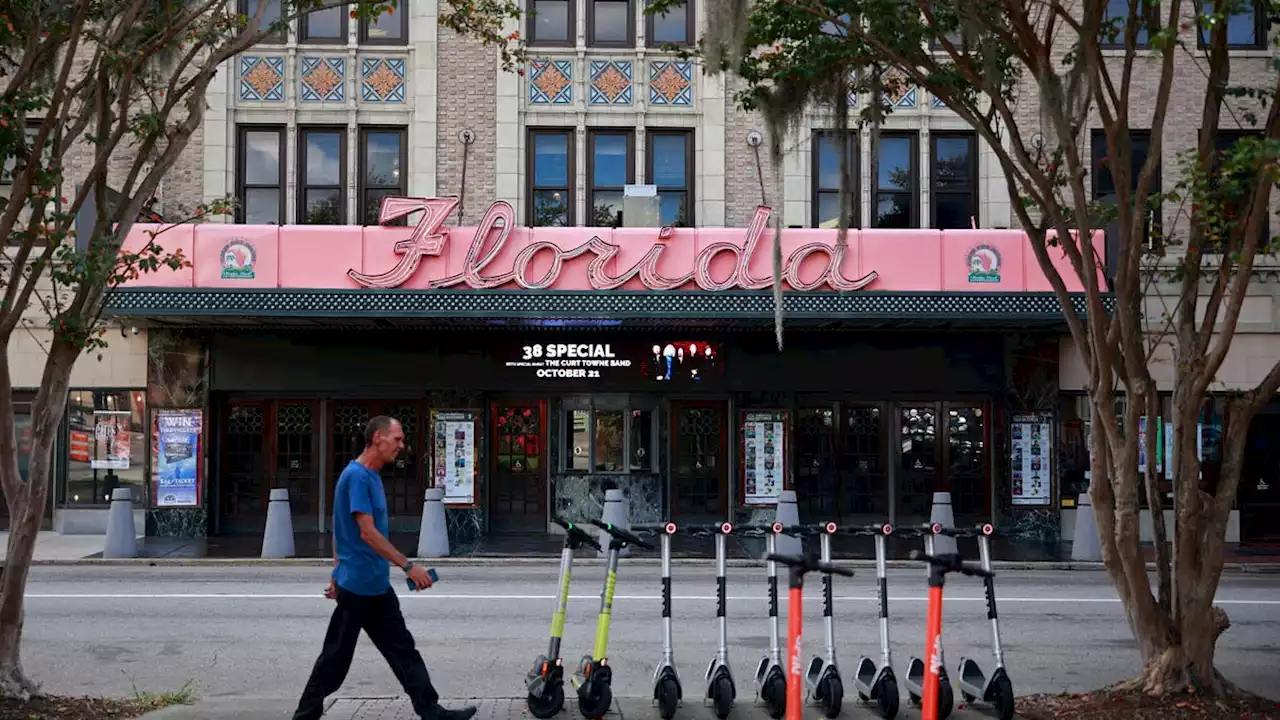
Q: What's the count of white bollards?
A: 7